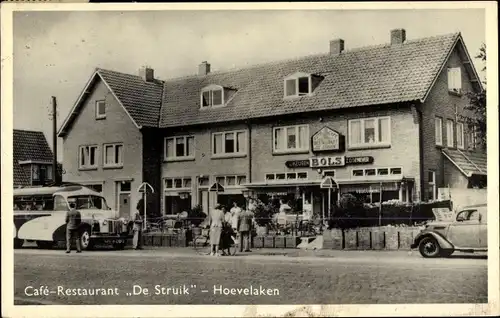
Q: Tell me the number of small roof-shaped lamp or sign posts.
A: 3